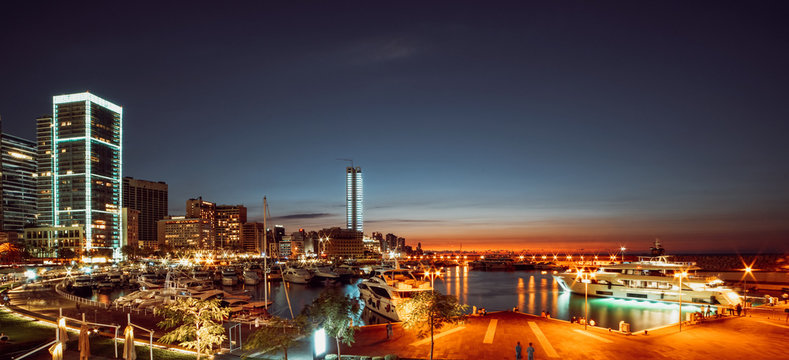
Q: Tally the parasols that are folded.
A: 4